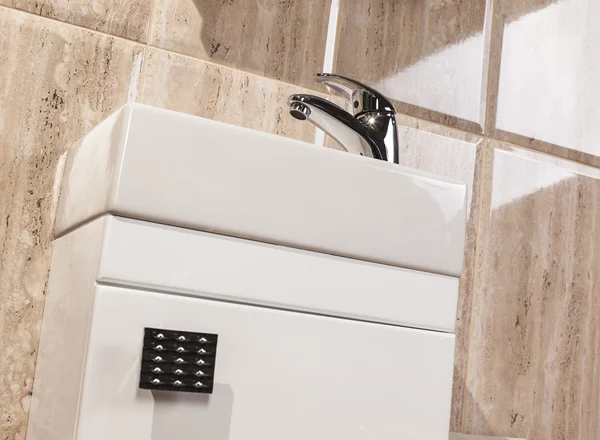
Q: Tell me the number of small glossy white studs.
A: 15